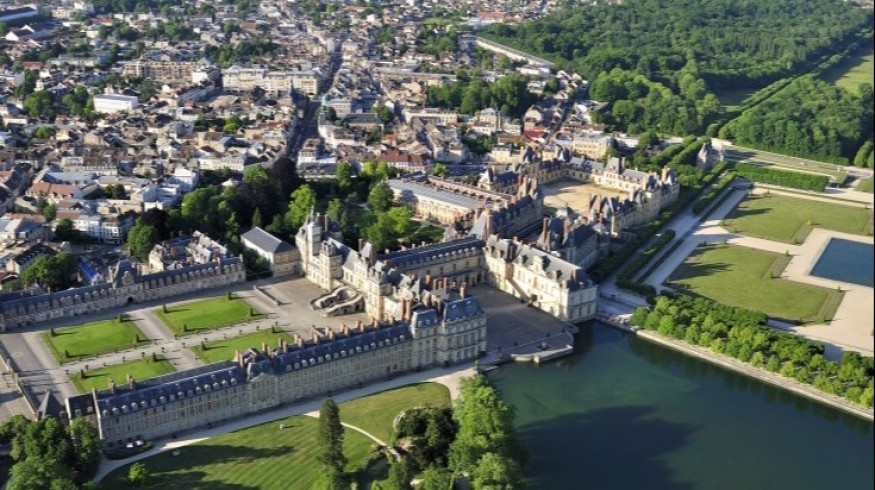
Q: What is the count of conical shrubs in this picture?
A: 12